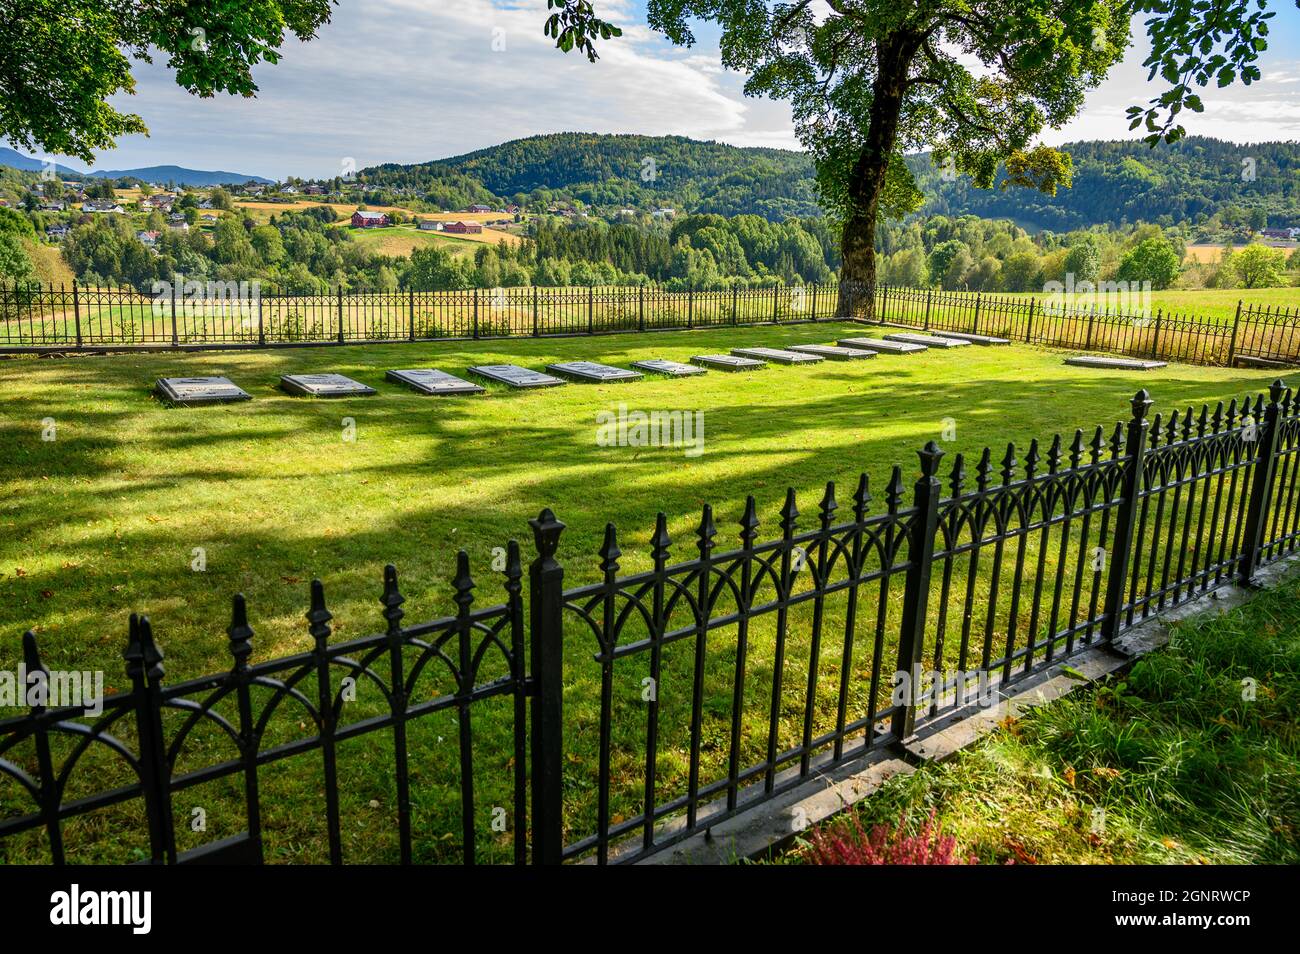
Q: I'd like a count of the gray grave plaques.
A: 13